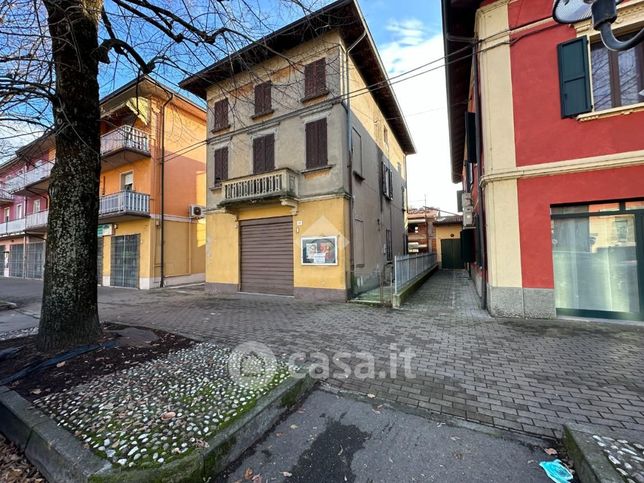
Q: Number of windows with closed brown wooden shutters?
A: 6